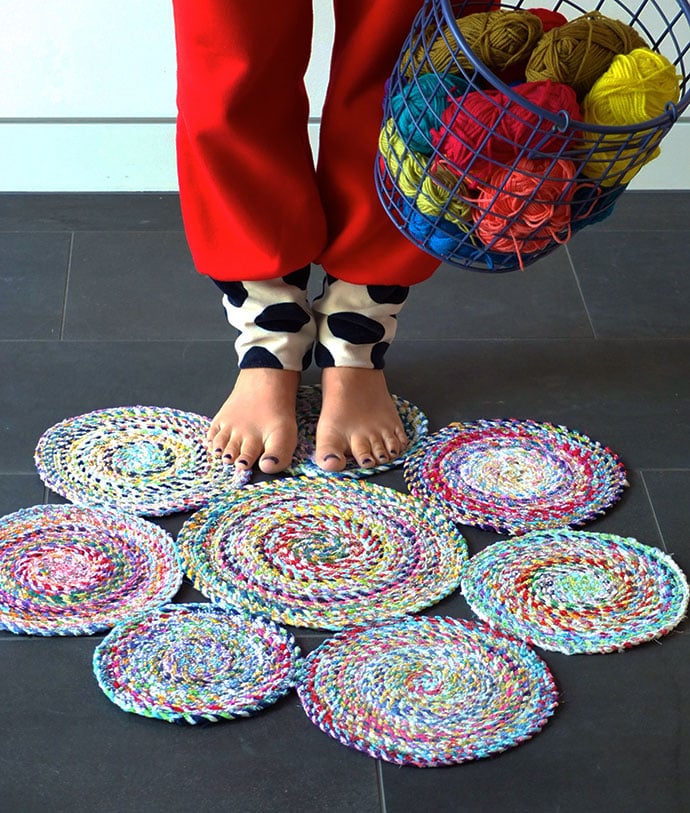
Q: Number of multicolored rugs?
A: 8